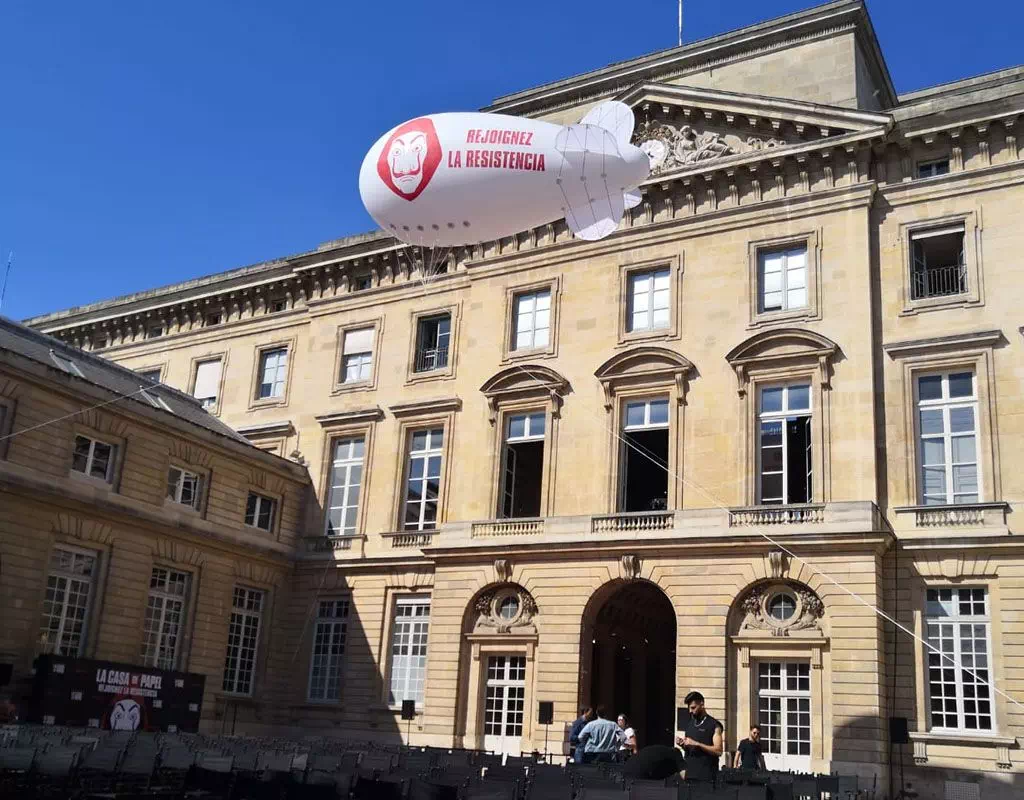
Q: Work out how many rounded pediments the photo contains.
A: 3